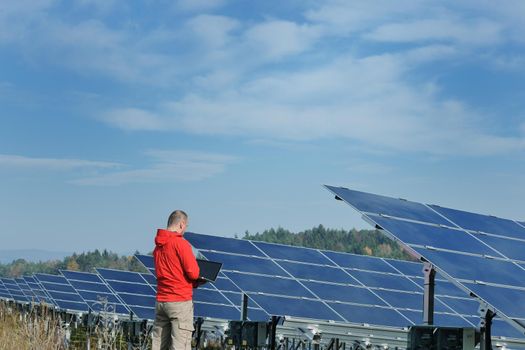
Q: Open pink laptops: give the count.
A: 0